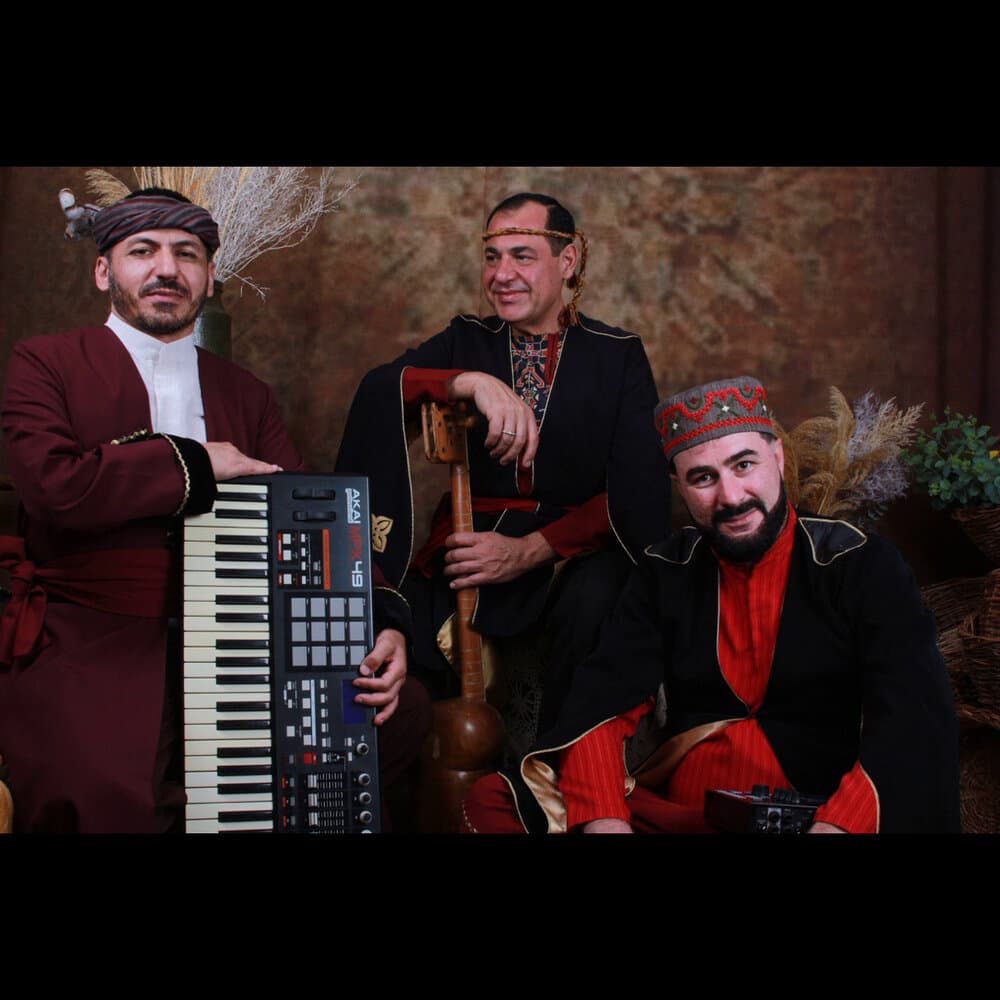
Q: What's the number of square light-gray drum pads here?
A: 12